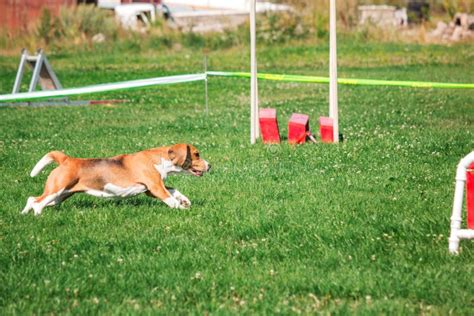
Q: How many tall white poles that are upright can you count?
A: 2